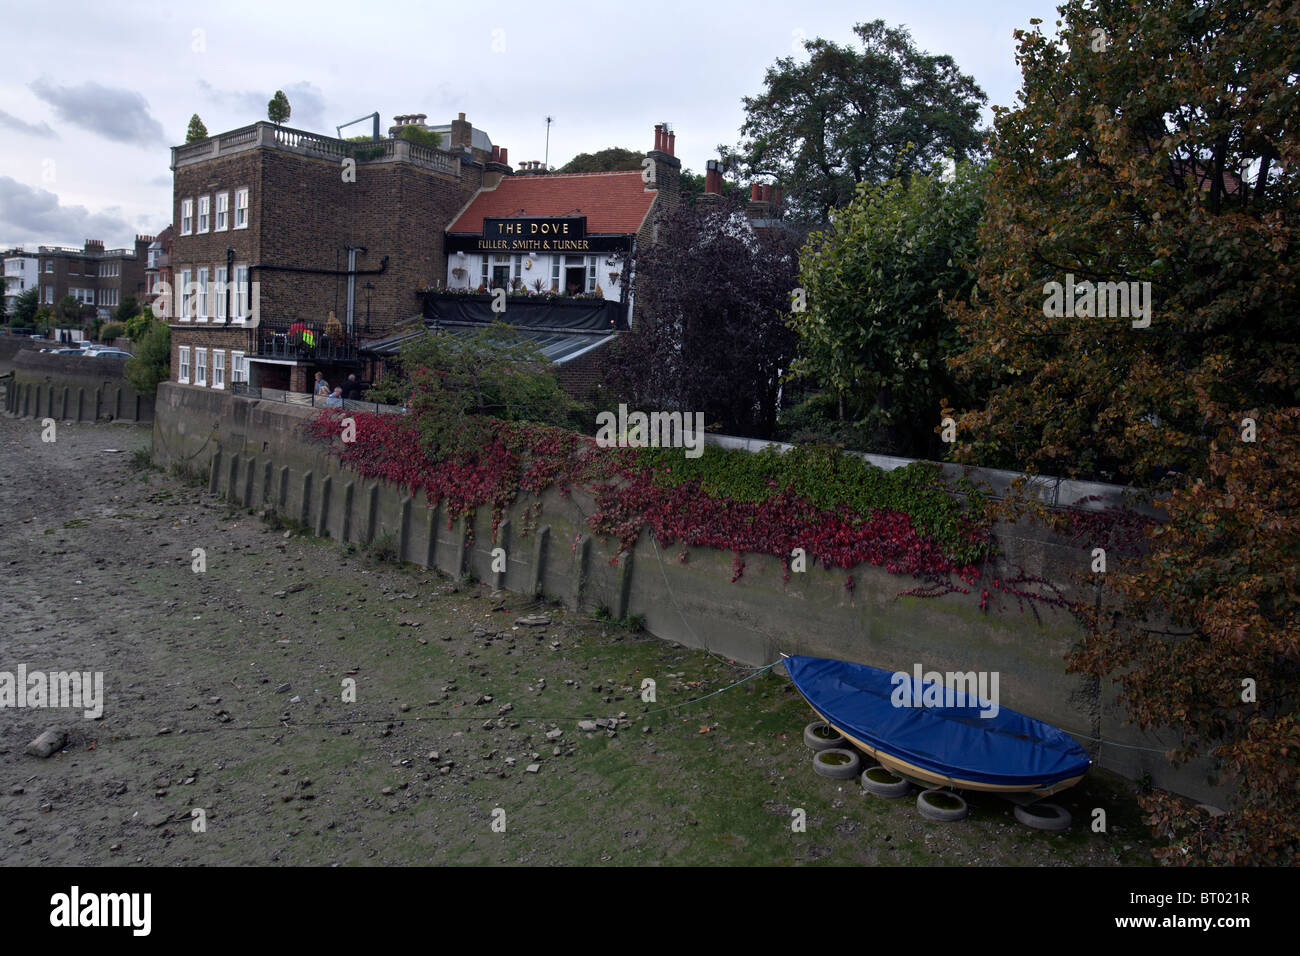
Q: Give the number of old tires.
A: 5